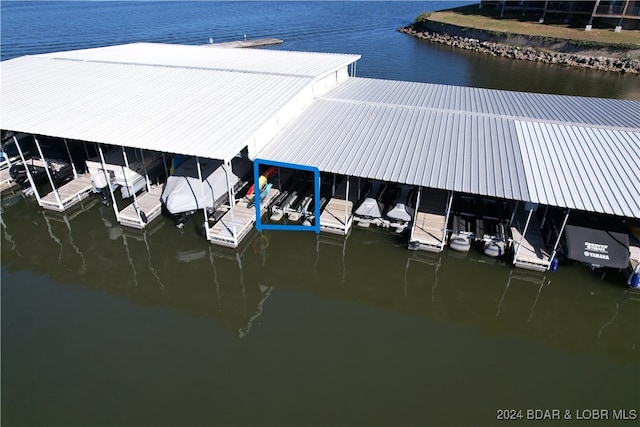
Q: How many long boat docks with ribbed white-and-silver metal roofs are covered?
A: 2